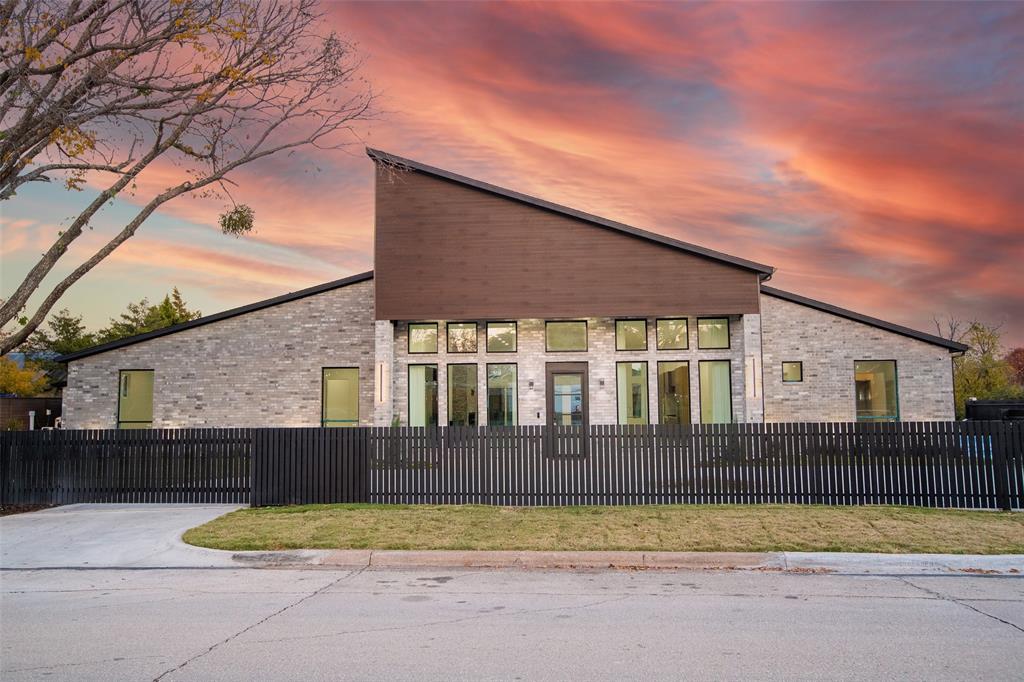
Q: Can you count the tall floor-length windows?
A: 9